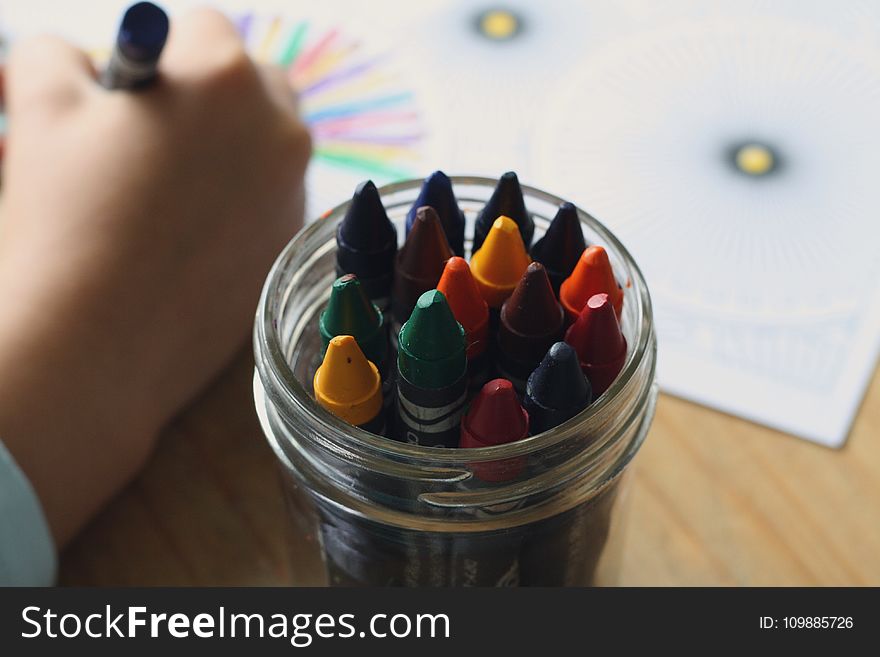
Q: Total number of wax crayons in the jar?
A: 15